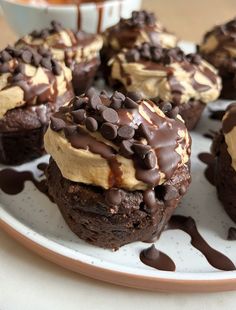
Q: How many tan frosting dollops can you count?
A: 7